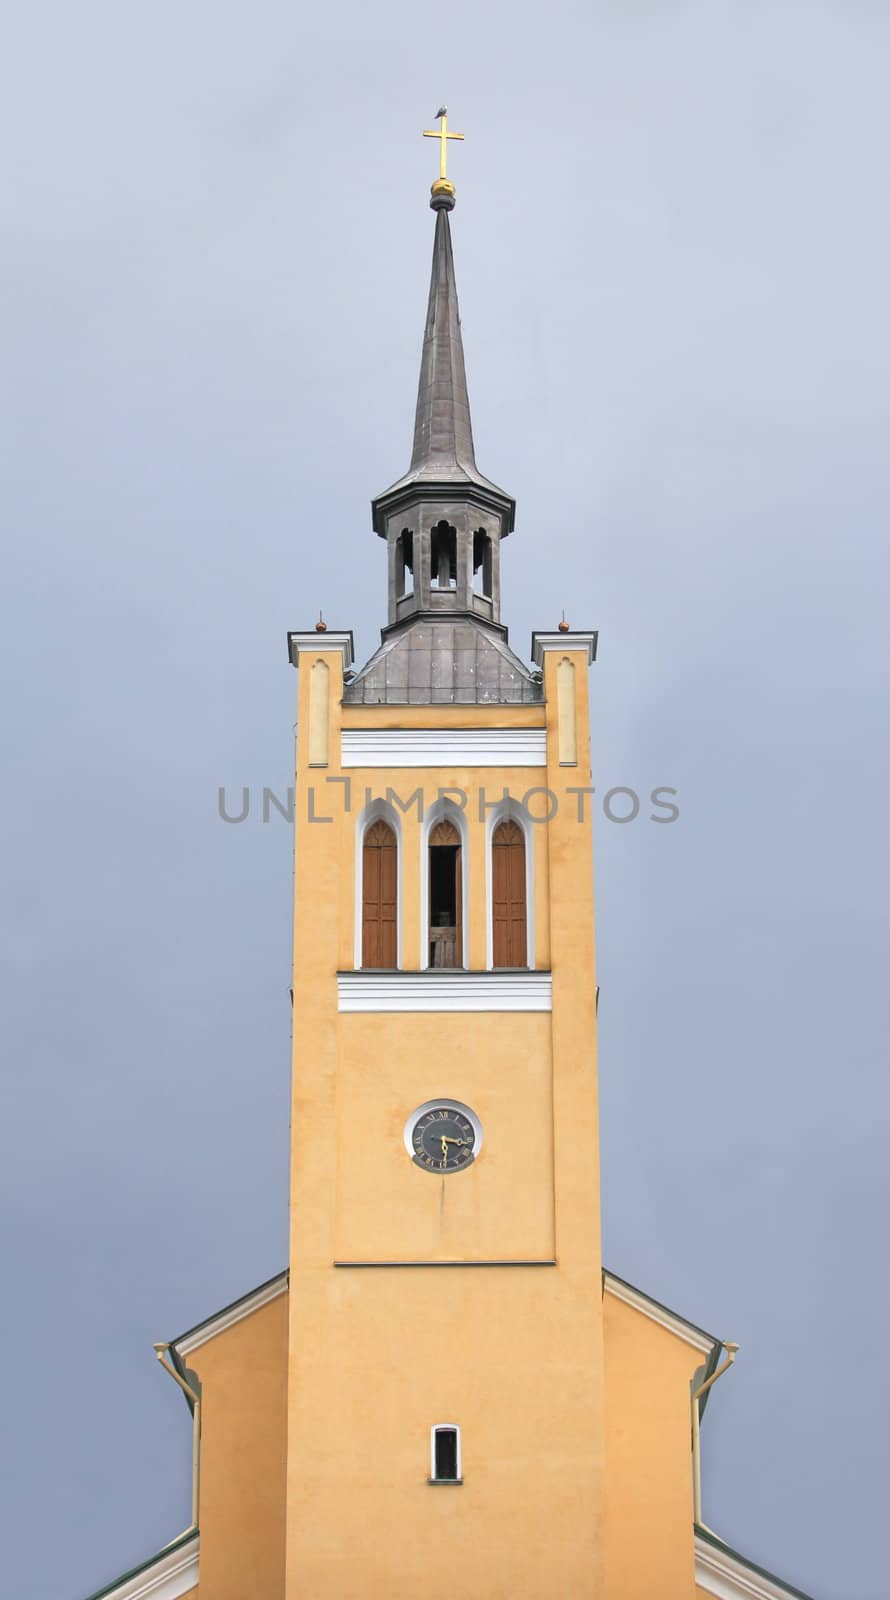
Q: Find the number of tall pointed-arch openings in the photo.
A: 3